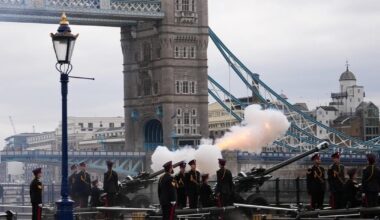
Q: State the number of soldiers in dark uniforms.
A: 14